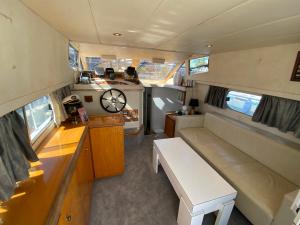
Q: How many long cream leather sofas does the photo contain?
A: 1